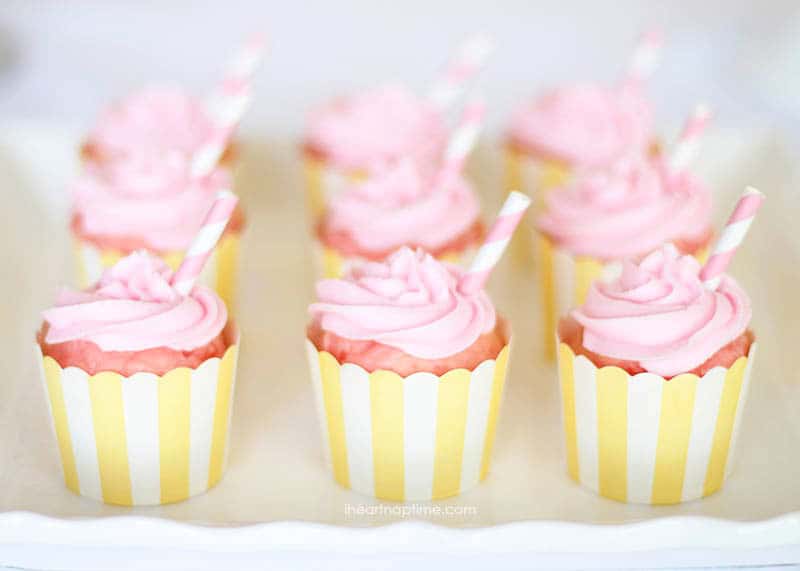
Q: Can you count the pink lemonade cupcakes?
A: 9